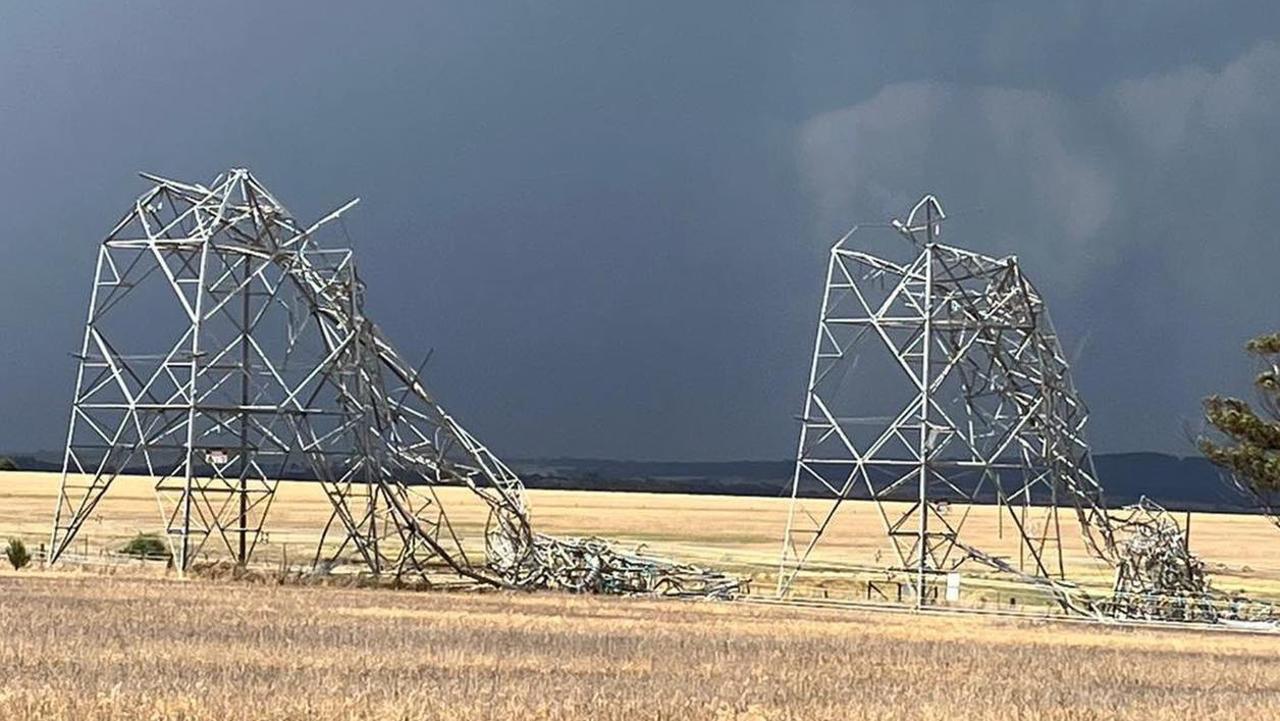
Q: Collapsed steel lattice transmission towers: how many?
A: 2